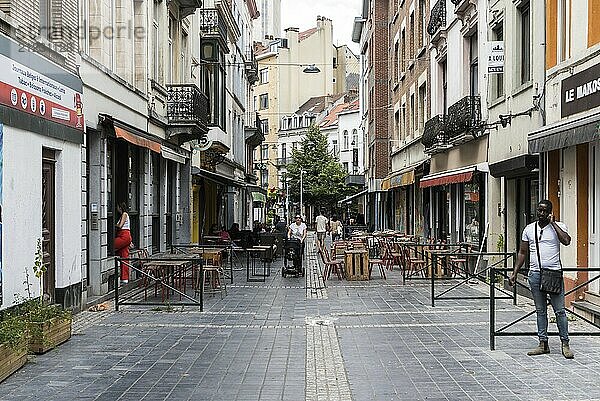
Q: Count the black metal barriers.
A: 5